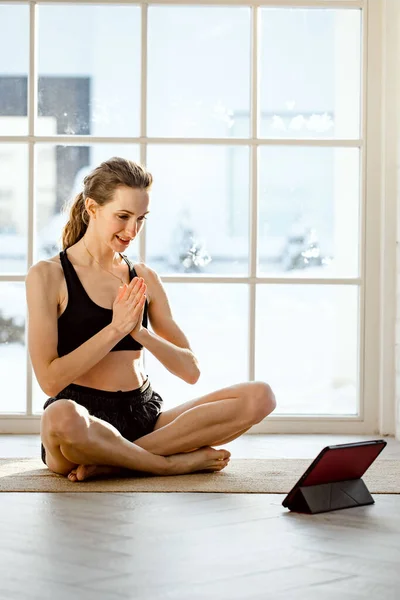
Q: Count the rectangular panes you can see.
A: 12